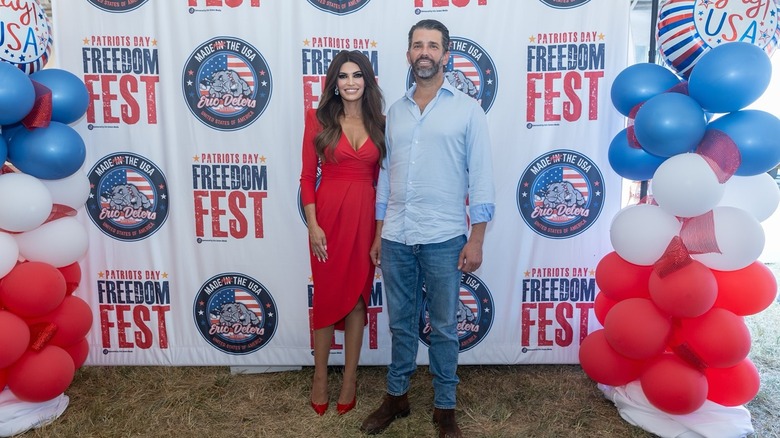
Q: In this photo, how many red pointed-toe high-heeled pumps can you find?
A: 2